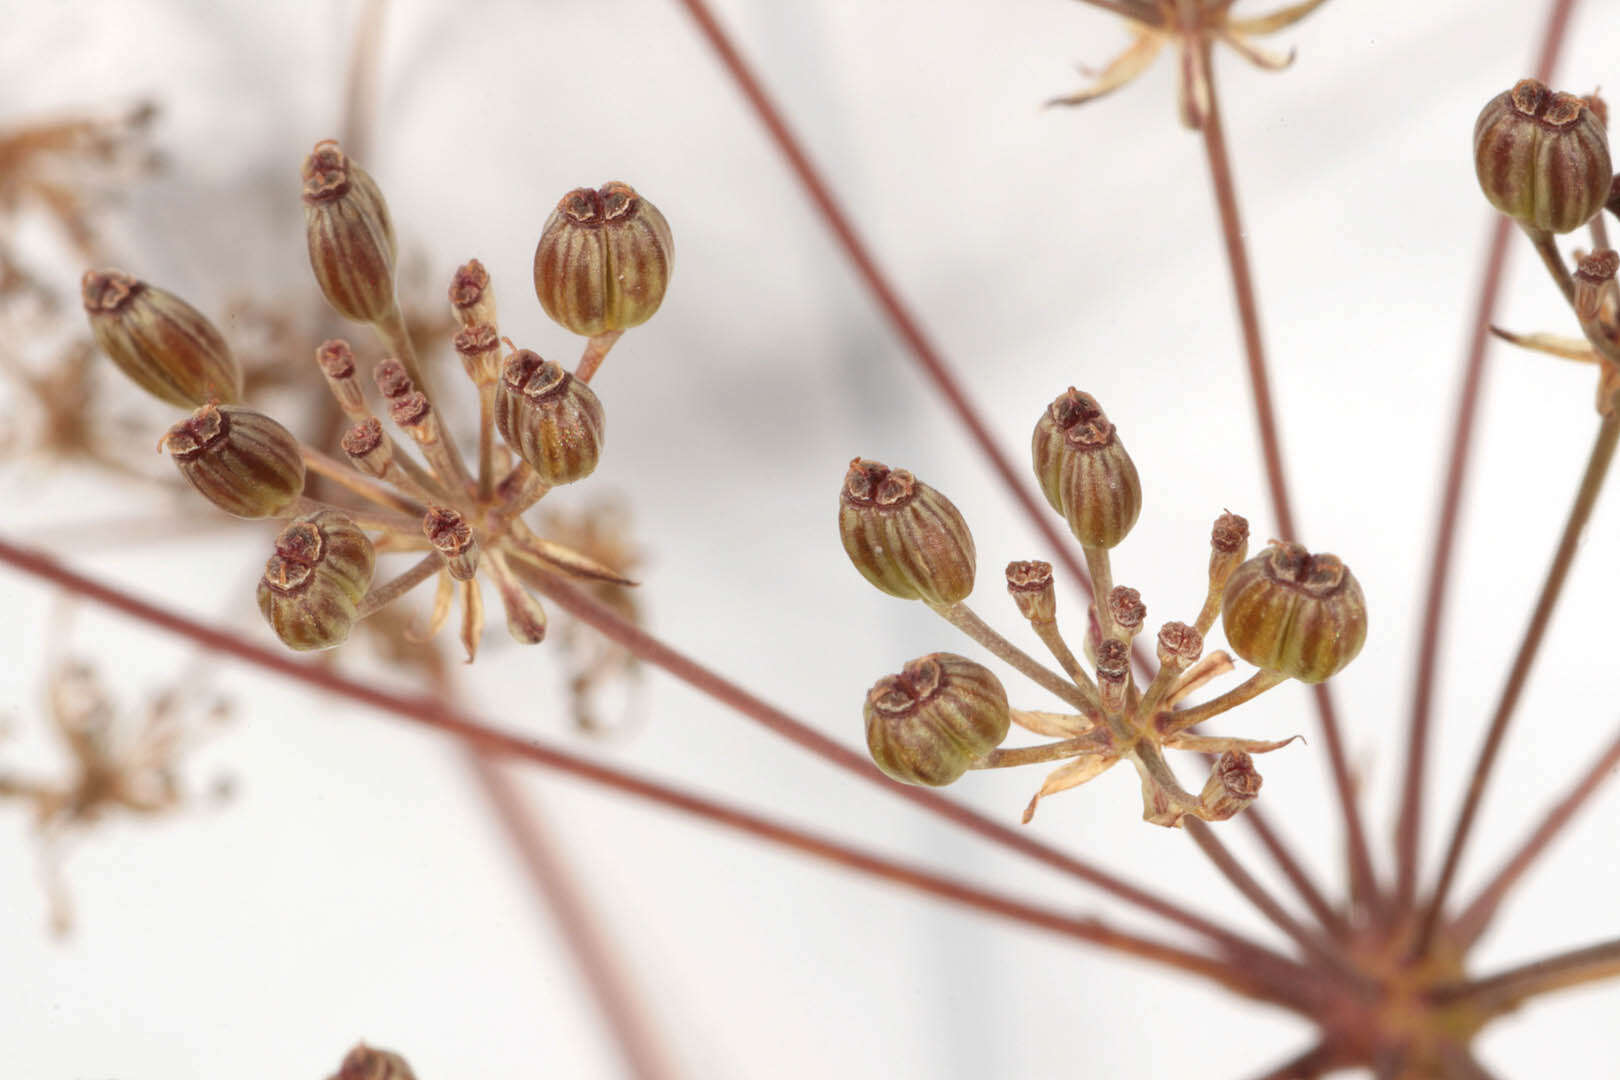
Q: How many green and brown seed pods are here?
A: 11